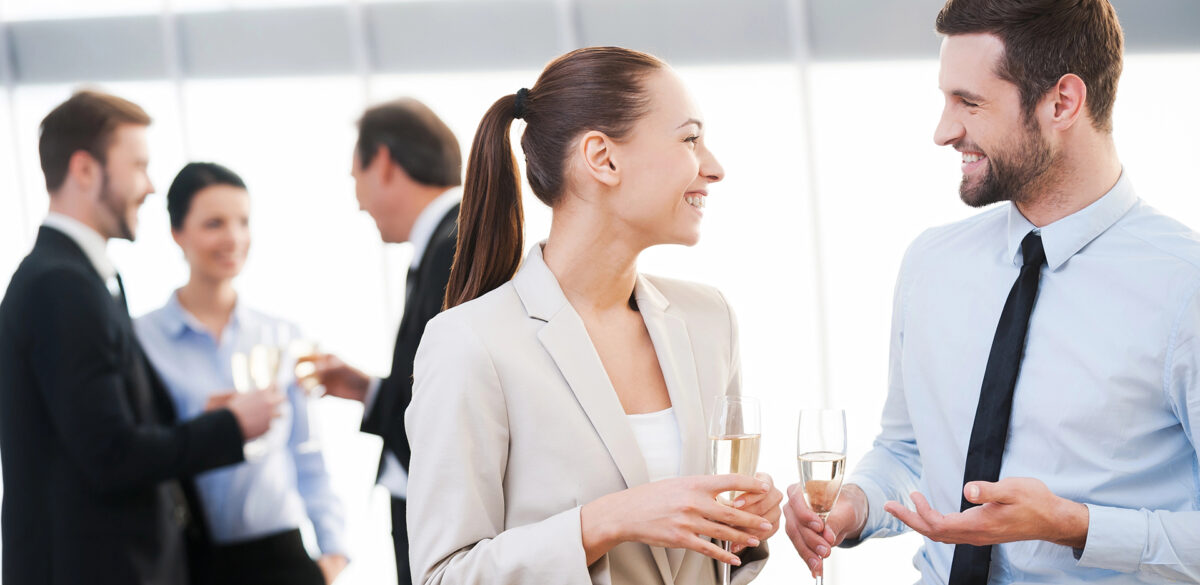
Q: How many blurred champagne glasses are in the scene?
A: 3